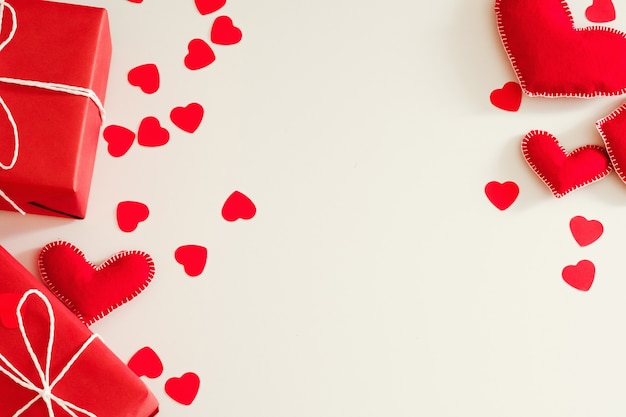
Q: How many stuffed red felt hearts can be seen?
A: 4